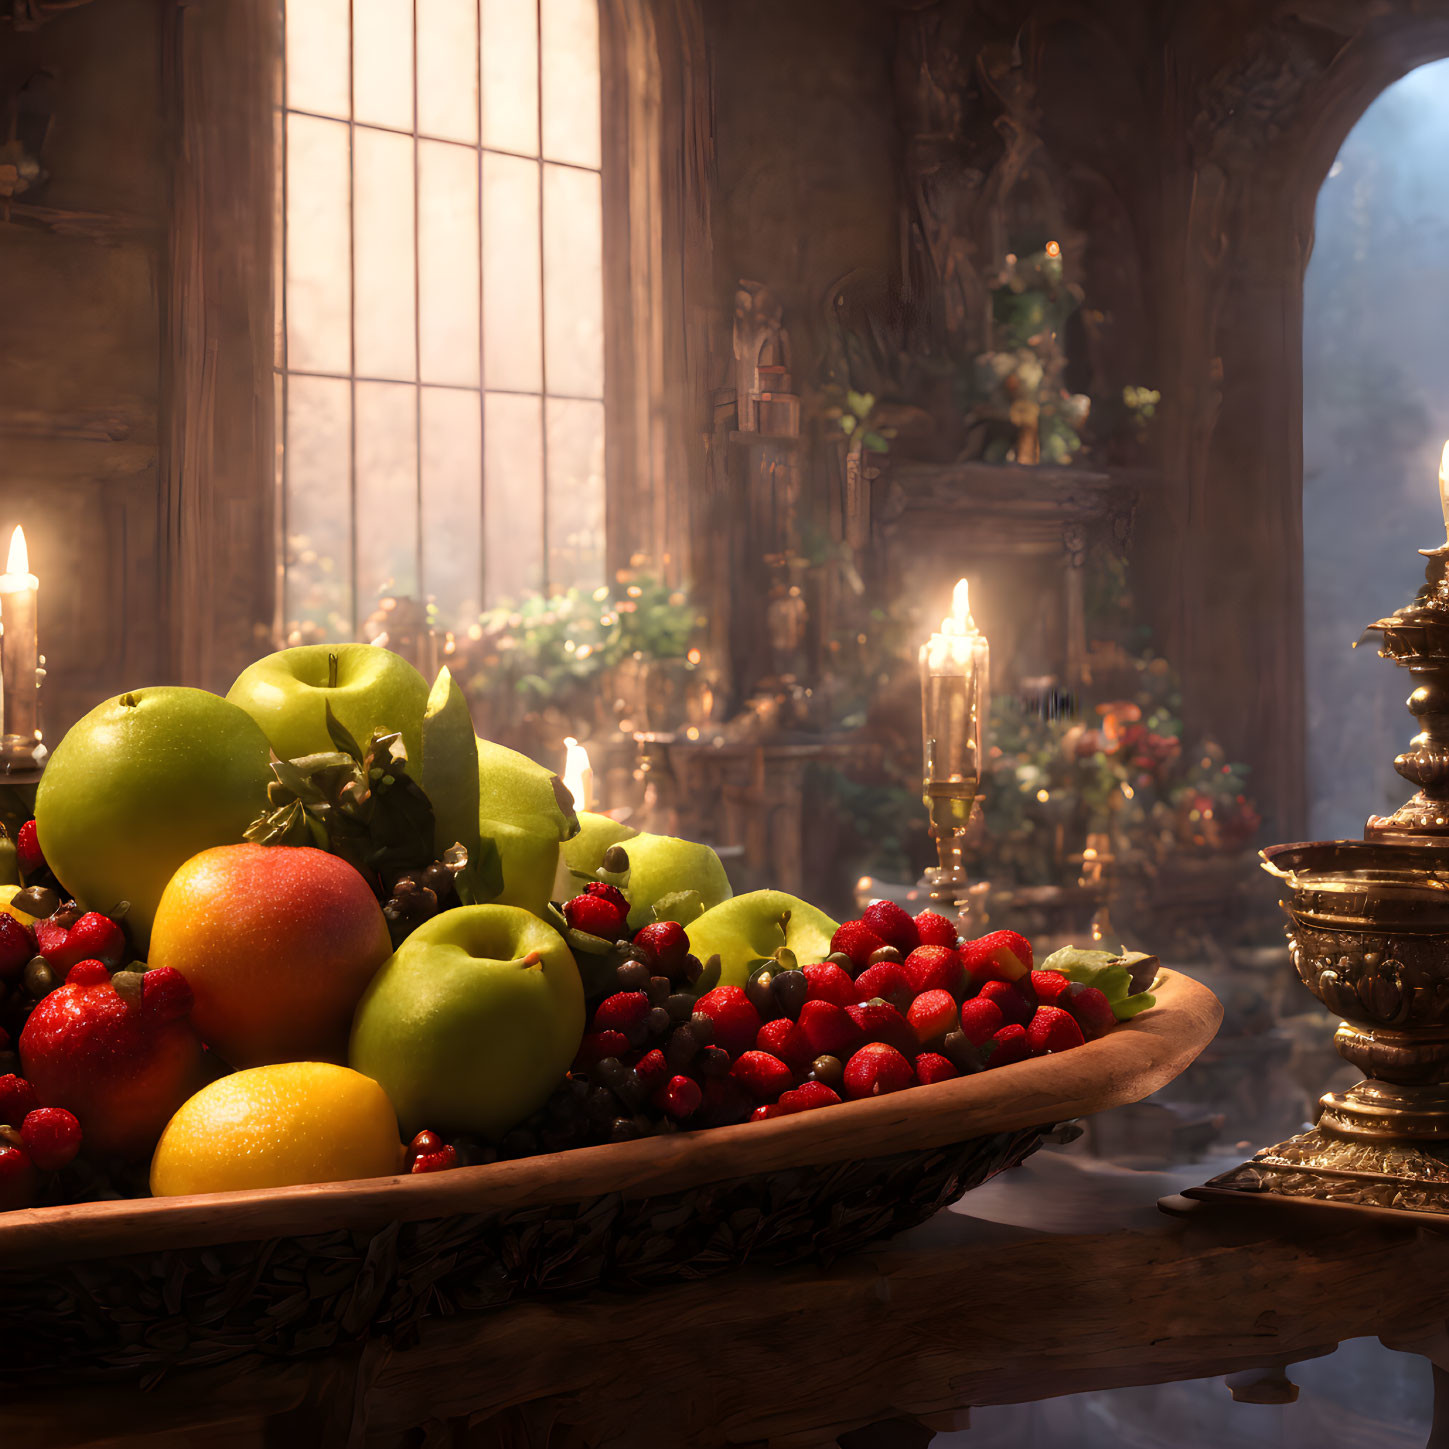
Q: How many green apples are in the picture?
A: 7